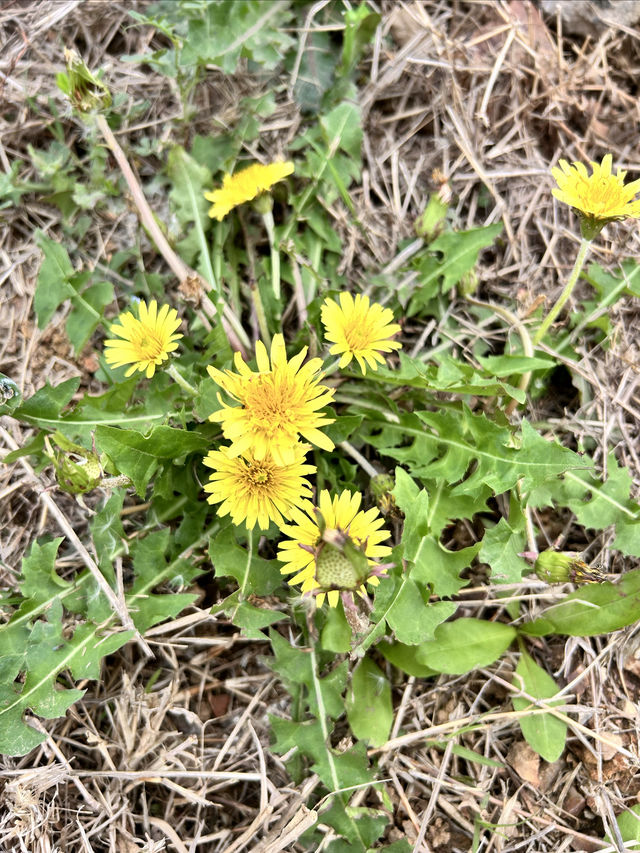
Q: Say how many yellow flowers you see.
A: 7